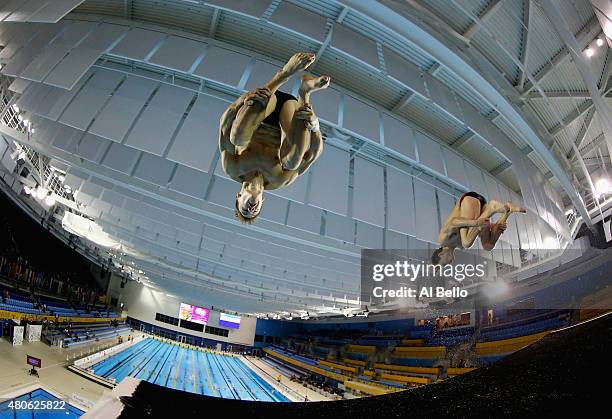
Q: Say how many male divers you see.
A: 2